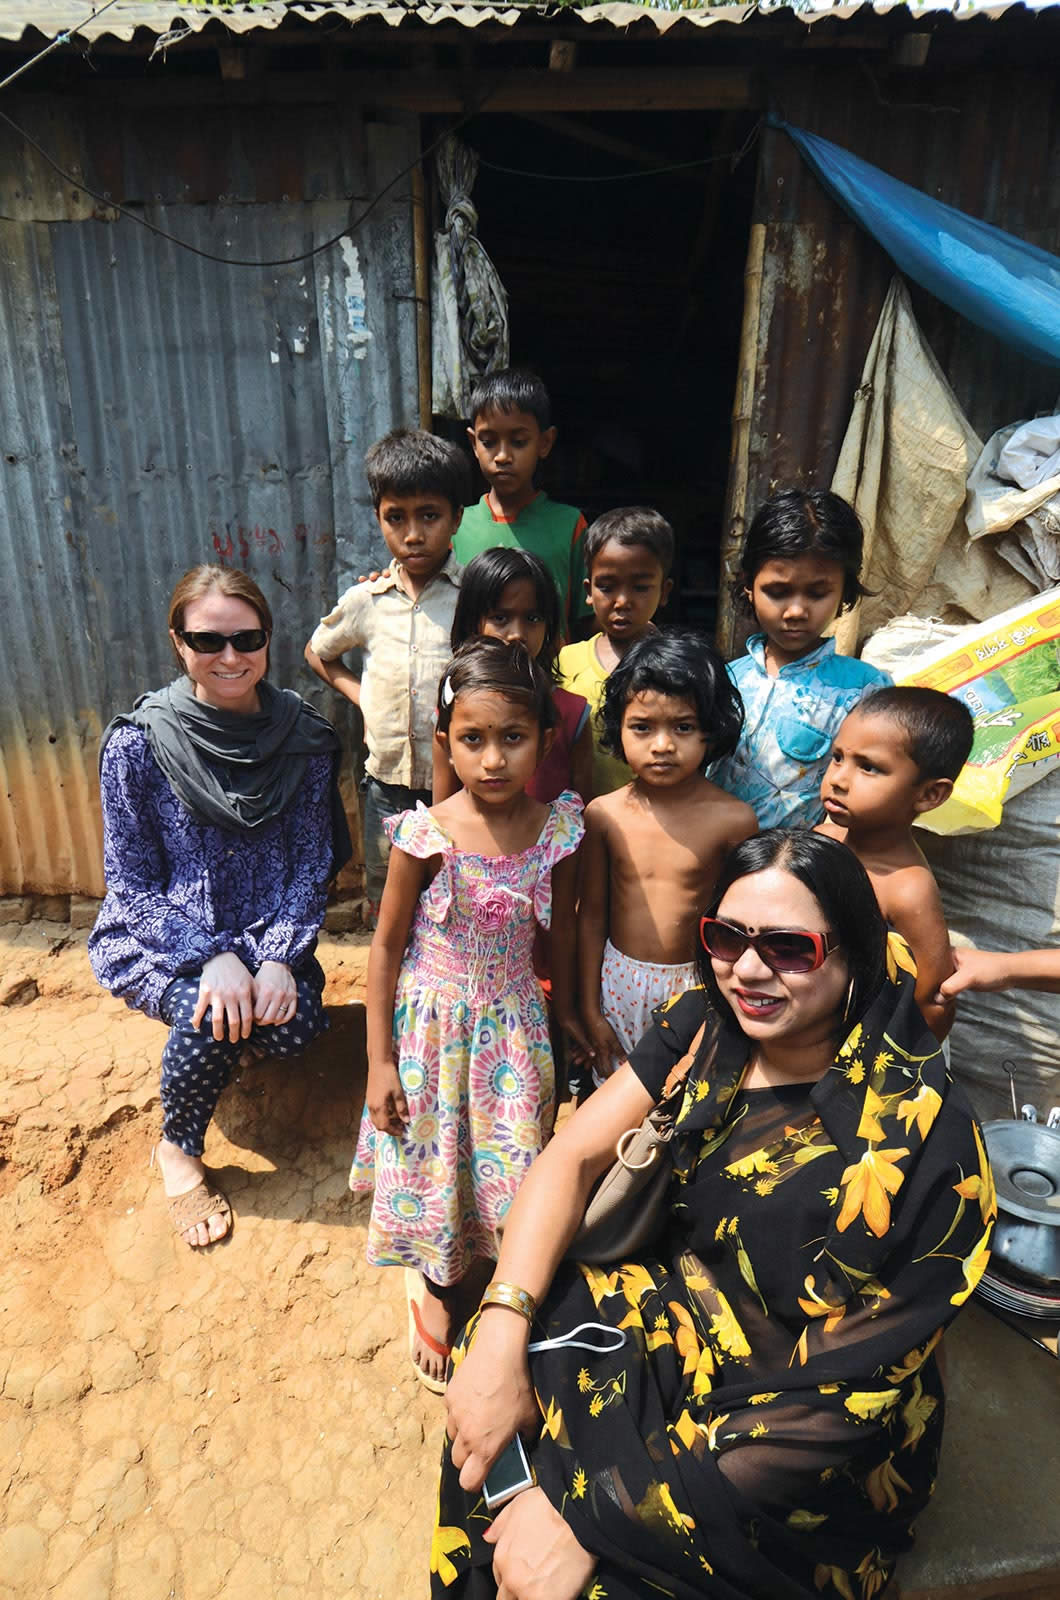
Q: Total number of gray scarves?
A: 1